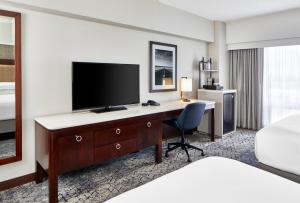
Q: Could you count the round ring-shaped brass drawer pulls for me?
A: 4